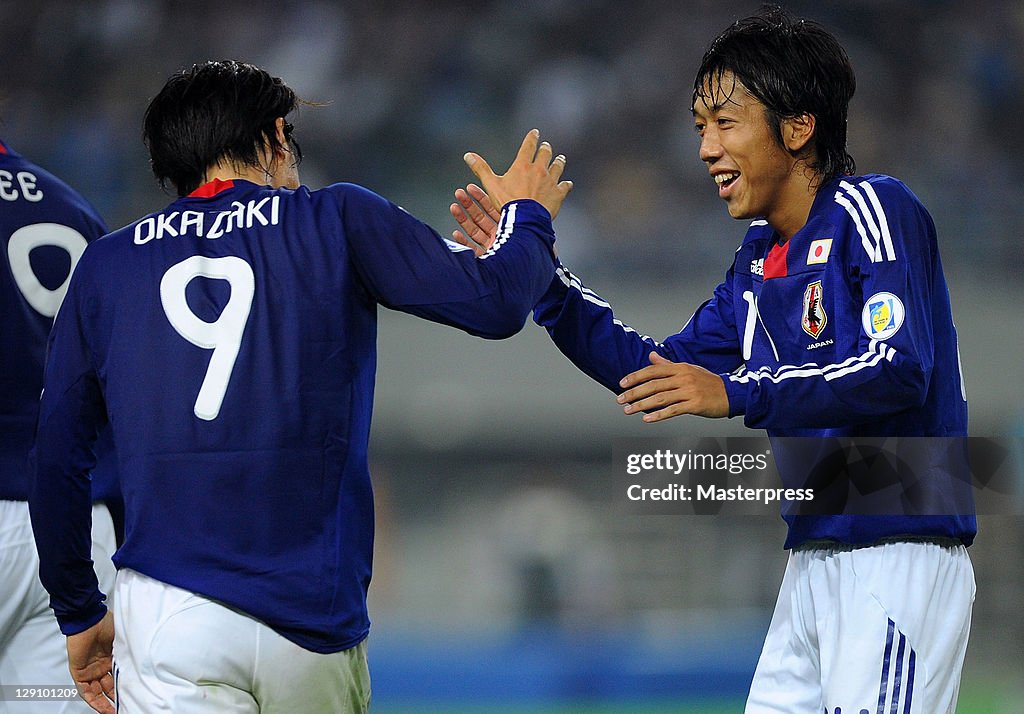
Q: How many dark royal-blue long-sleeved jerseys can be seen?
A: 3